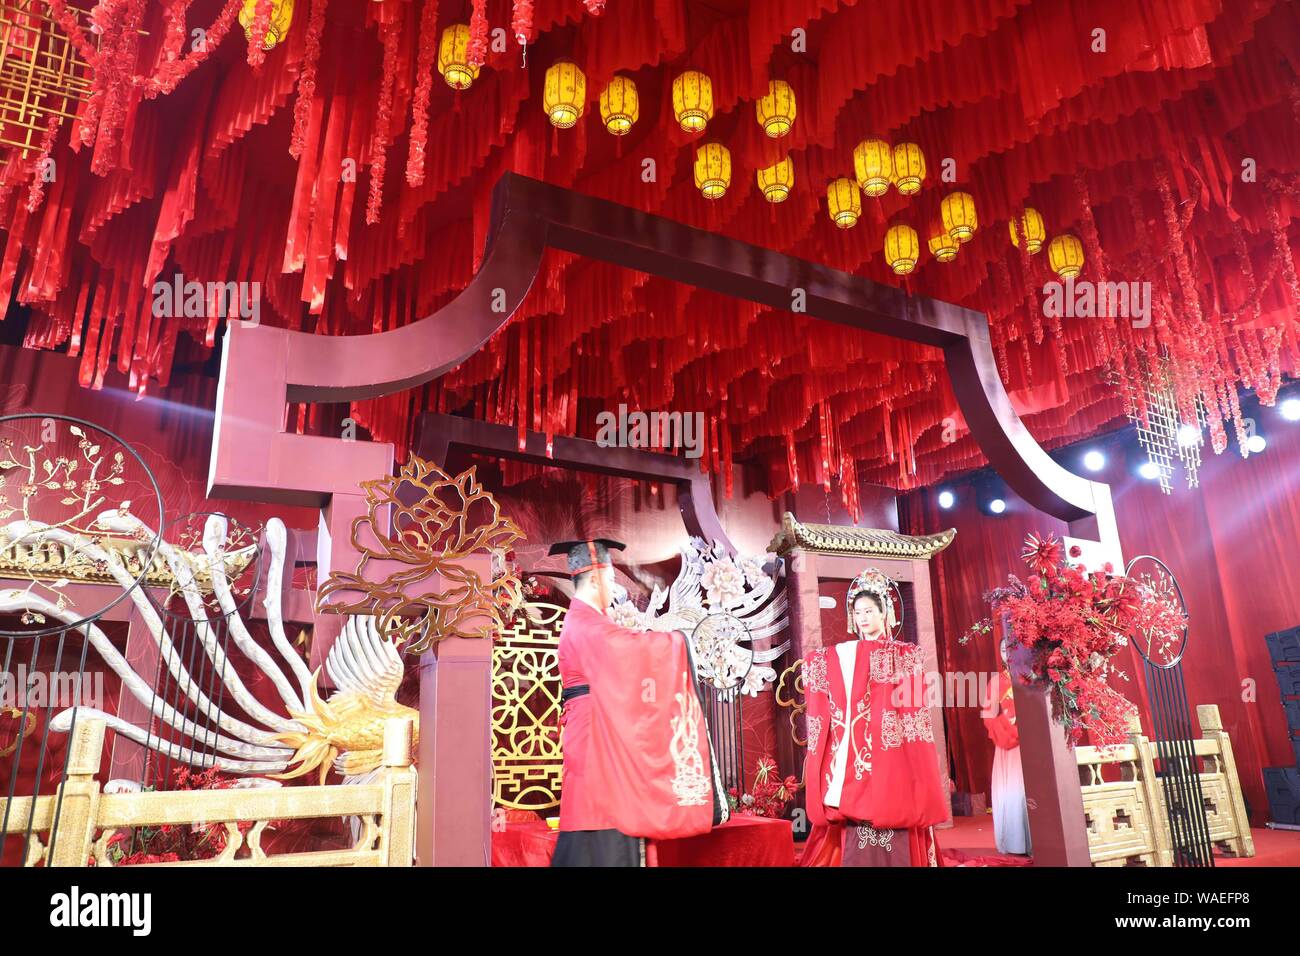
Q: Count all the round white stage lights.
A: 7